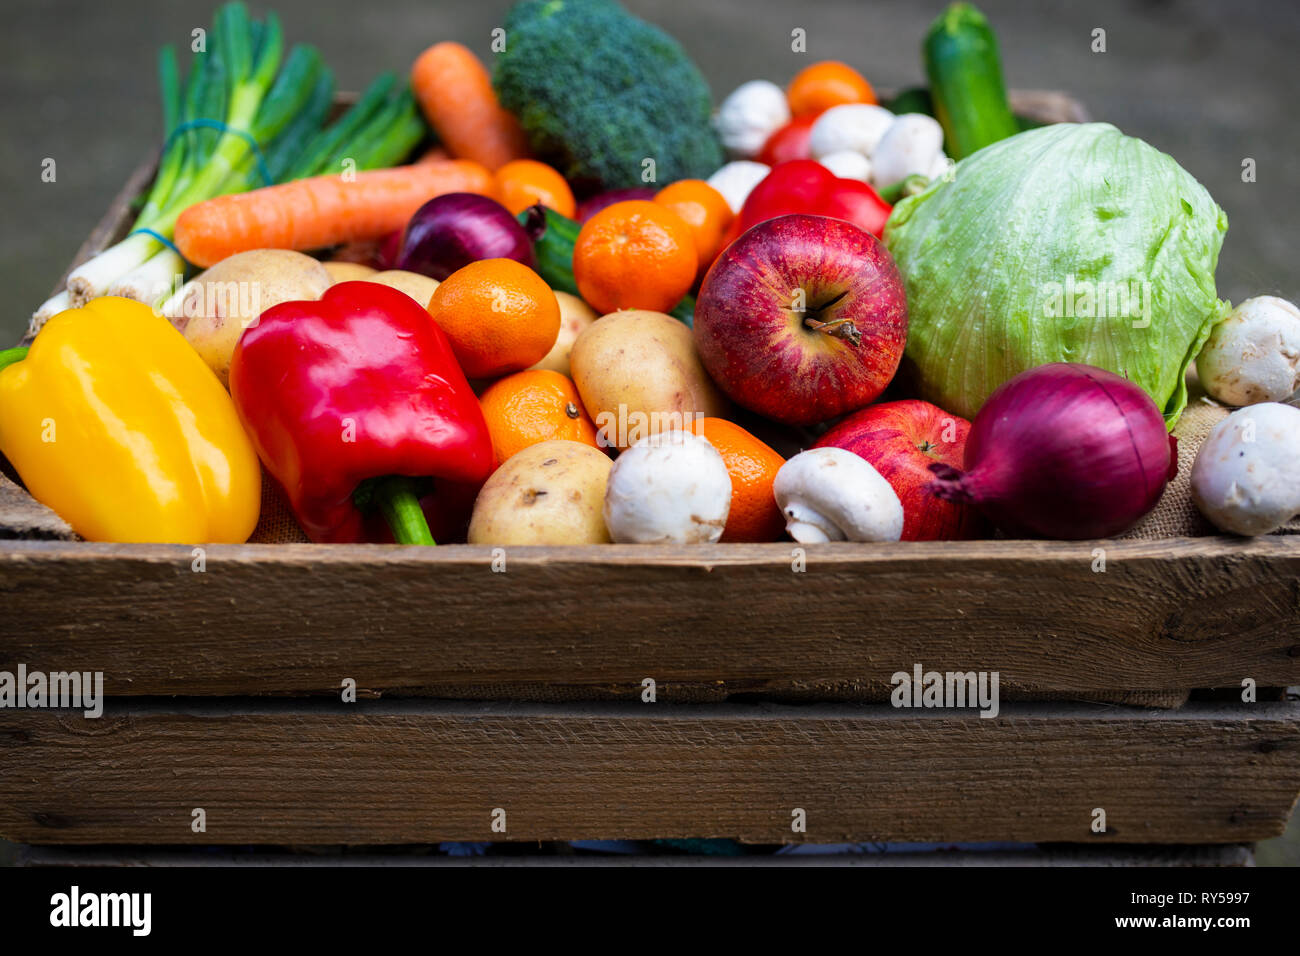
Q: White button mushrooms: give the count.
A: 9